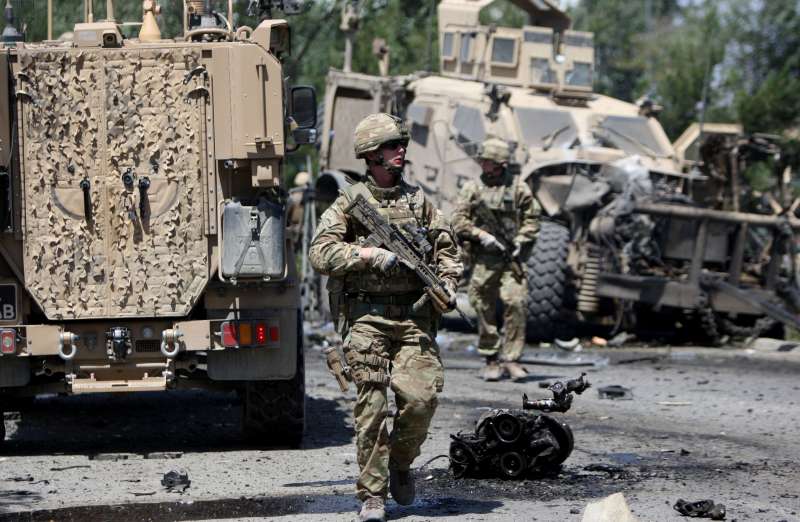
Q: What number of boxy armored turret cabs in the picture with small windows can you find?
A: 1